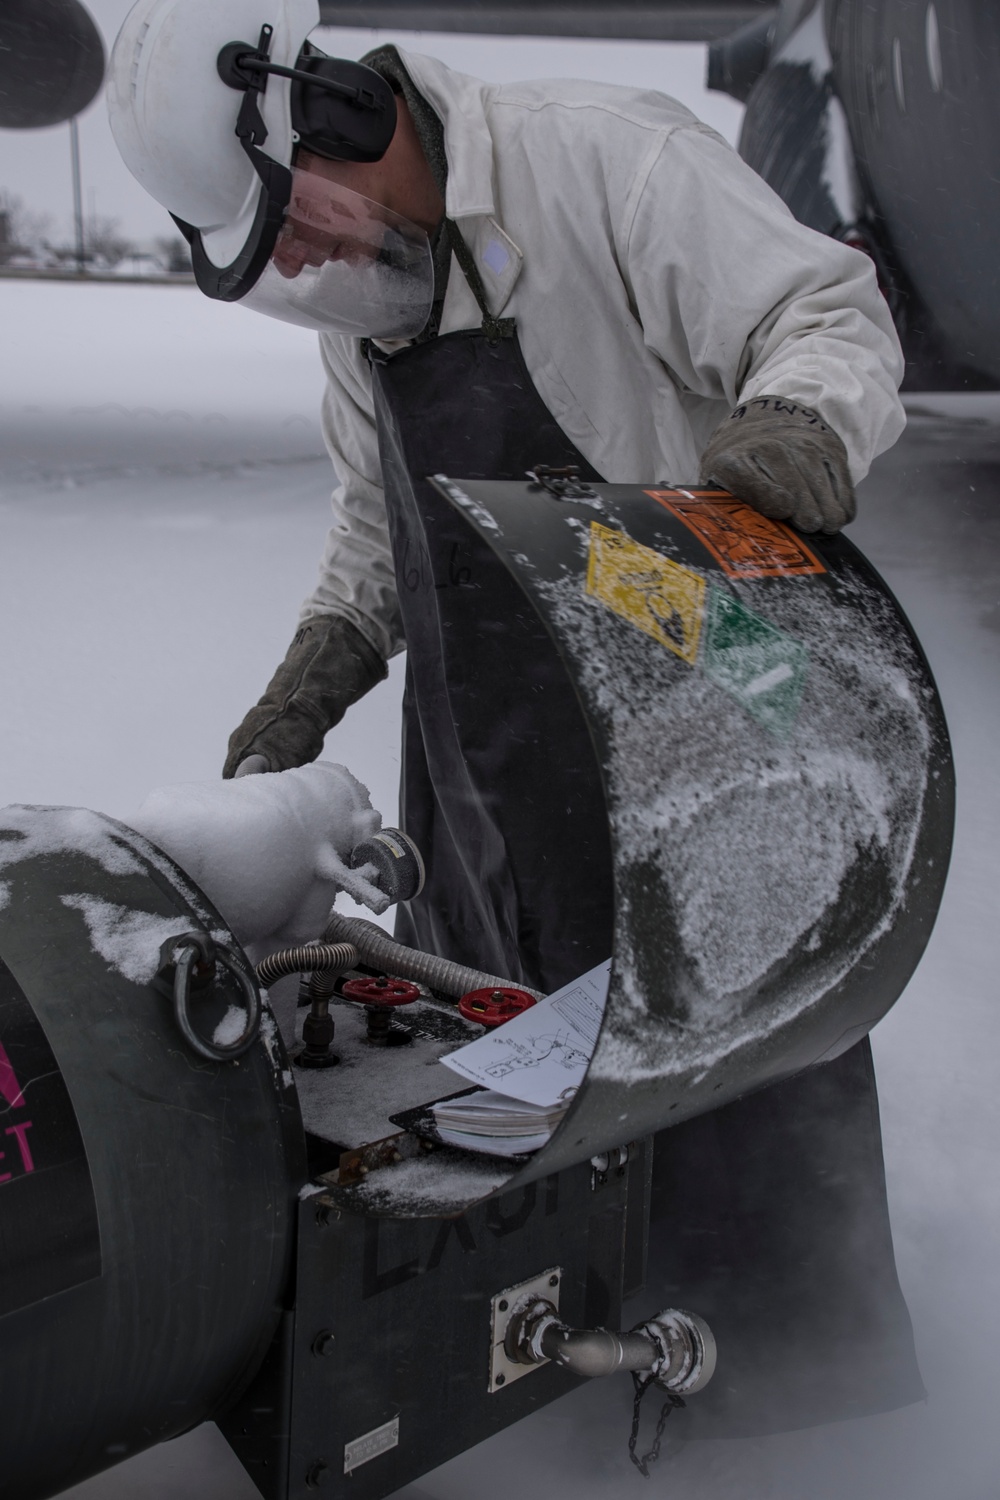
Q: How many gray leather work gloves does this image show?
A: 2